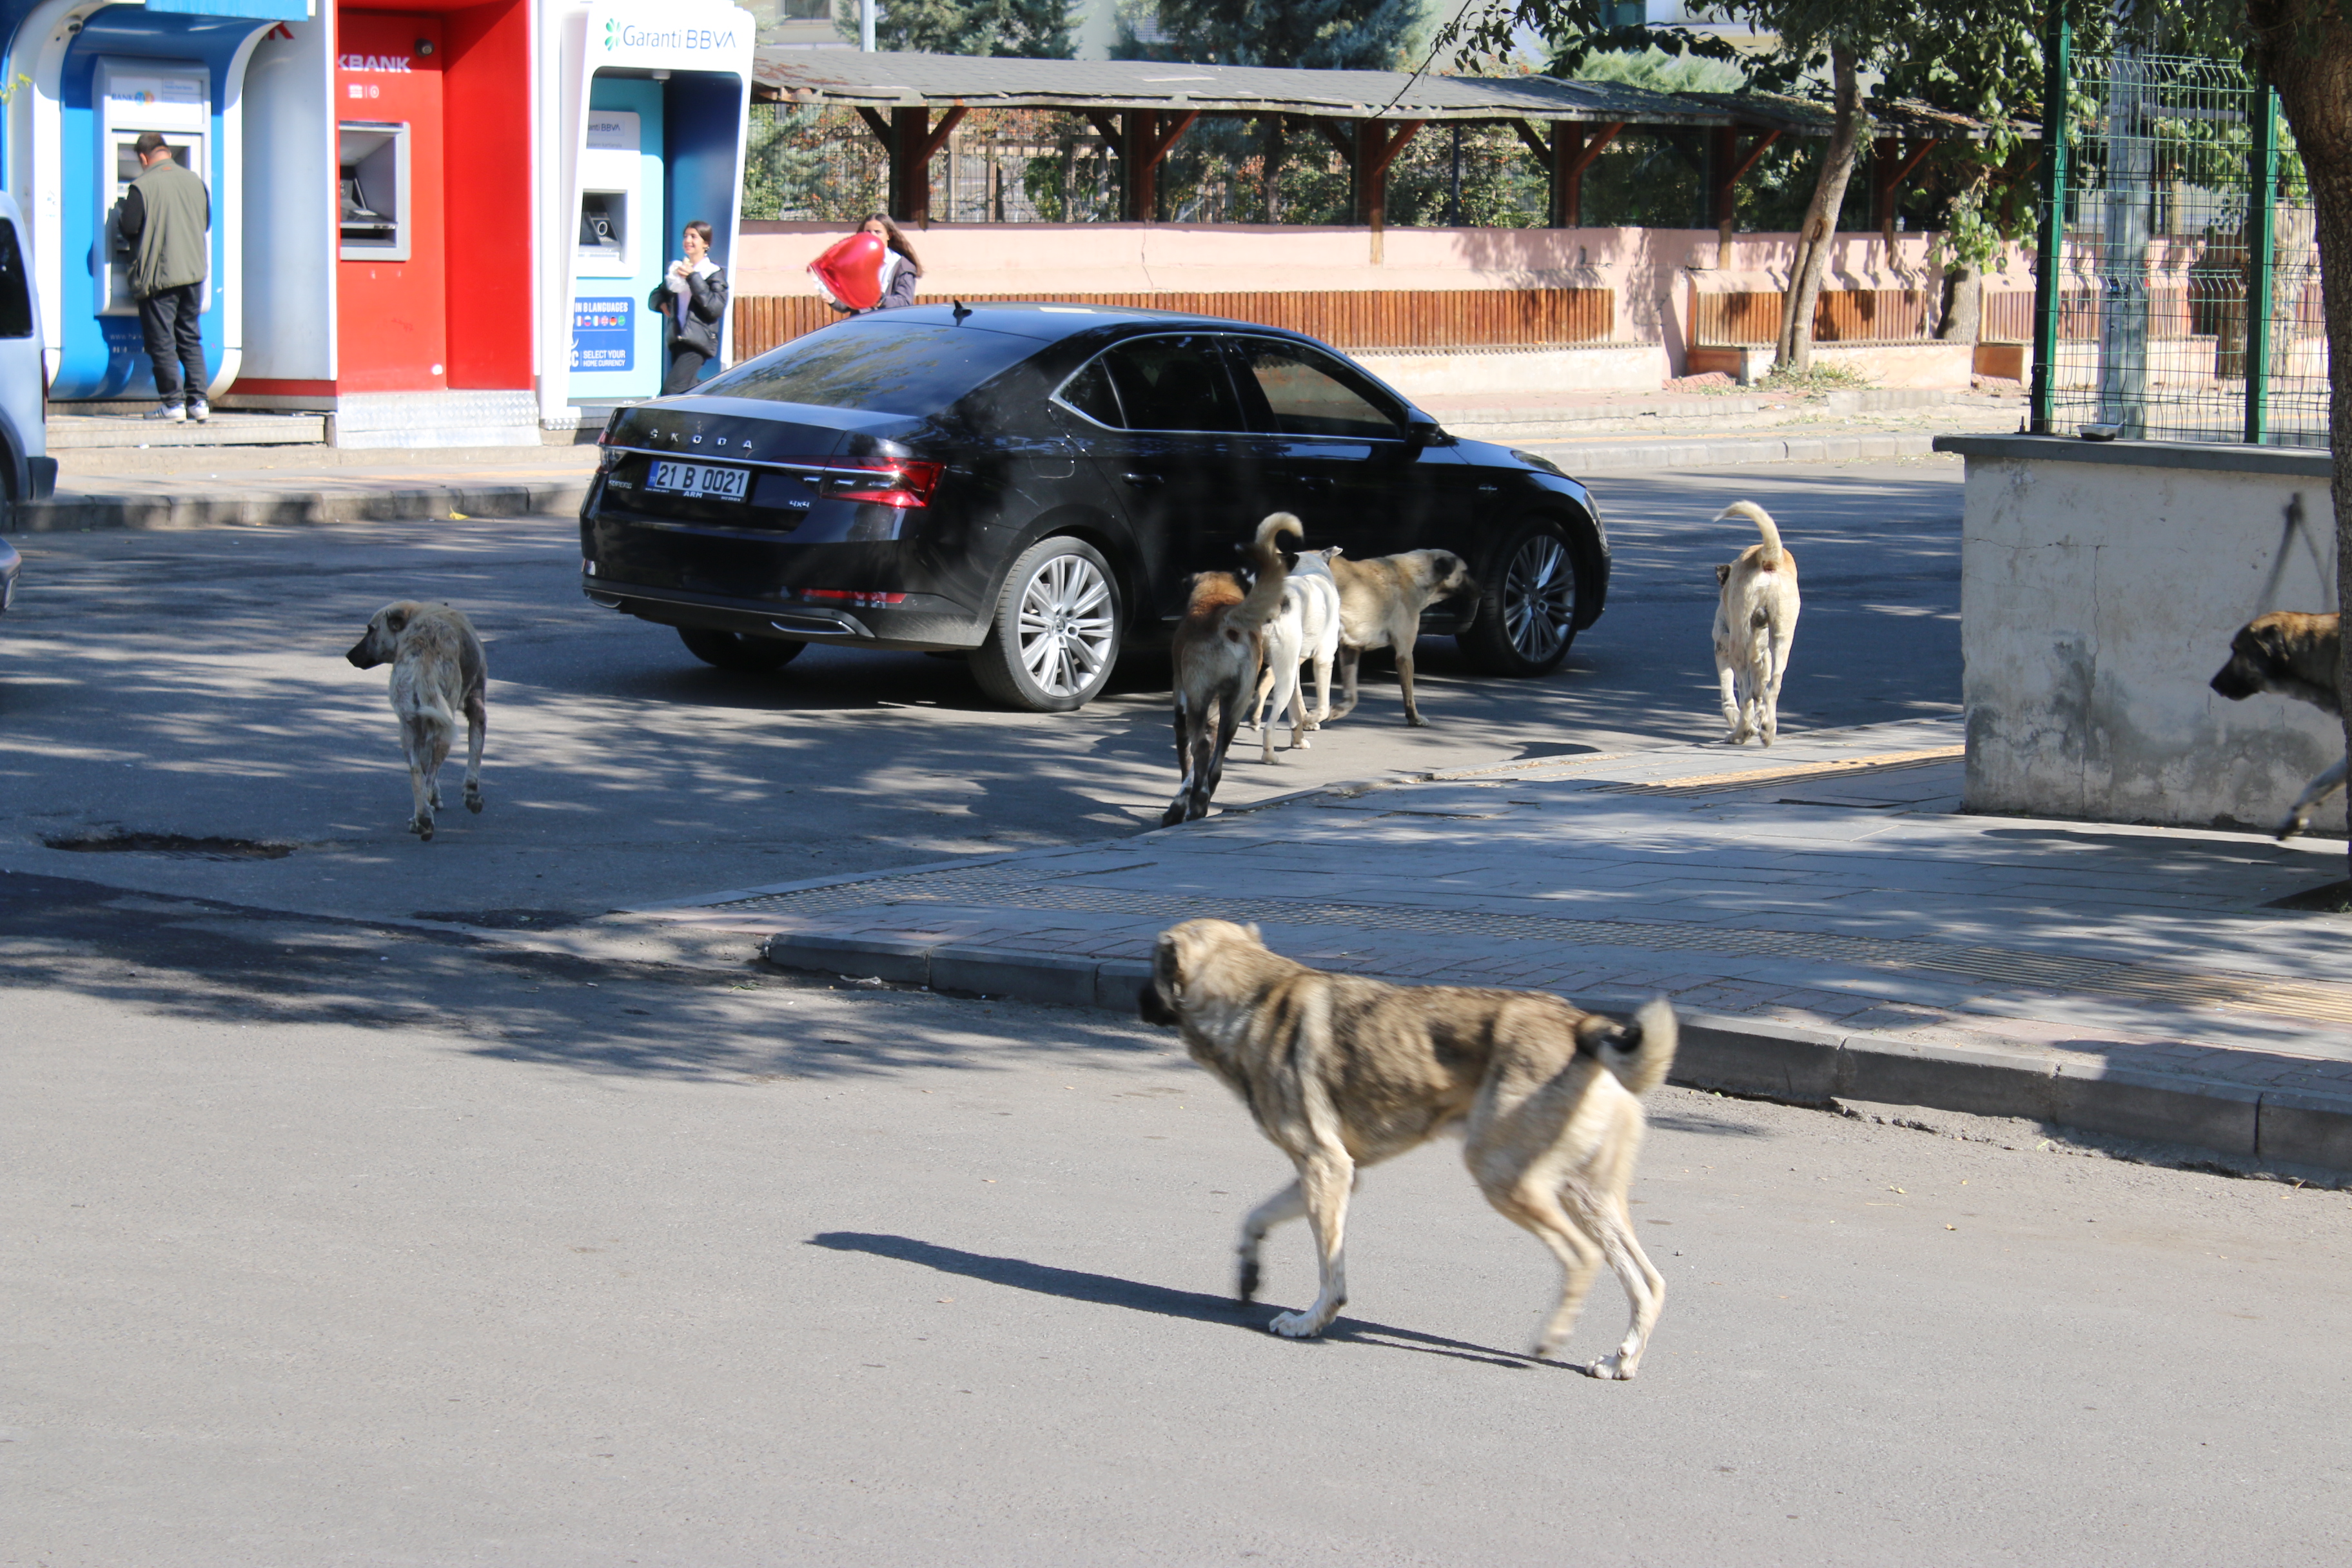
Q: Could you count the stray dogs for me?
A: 7